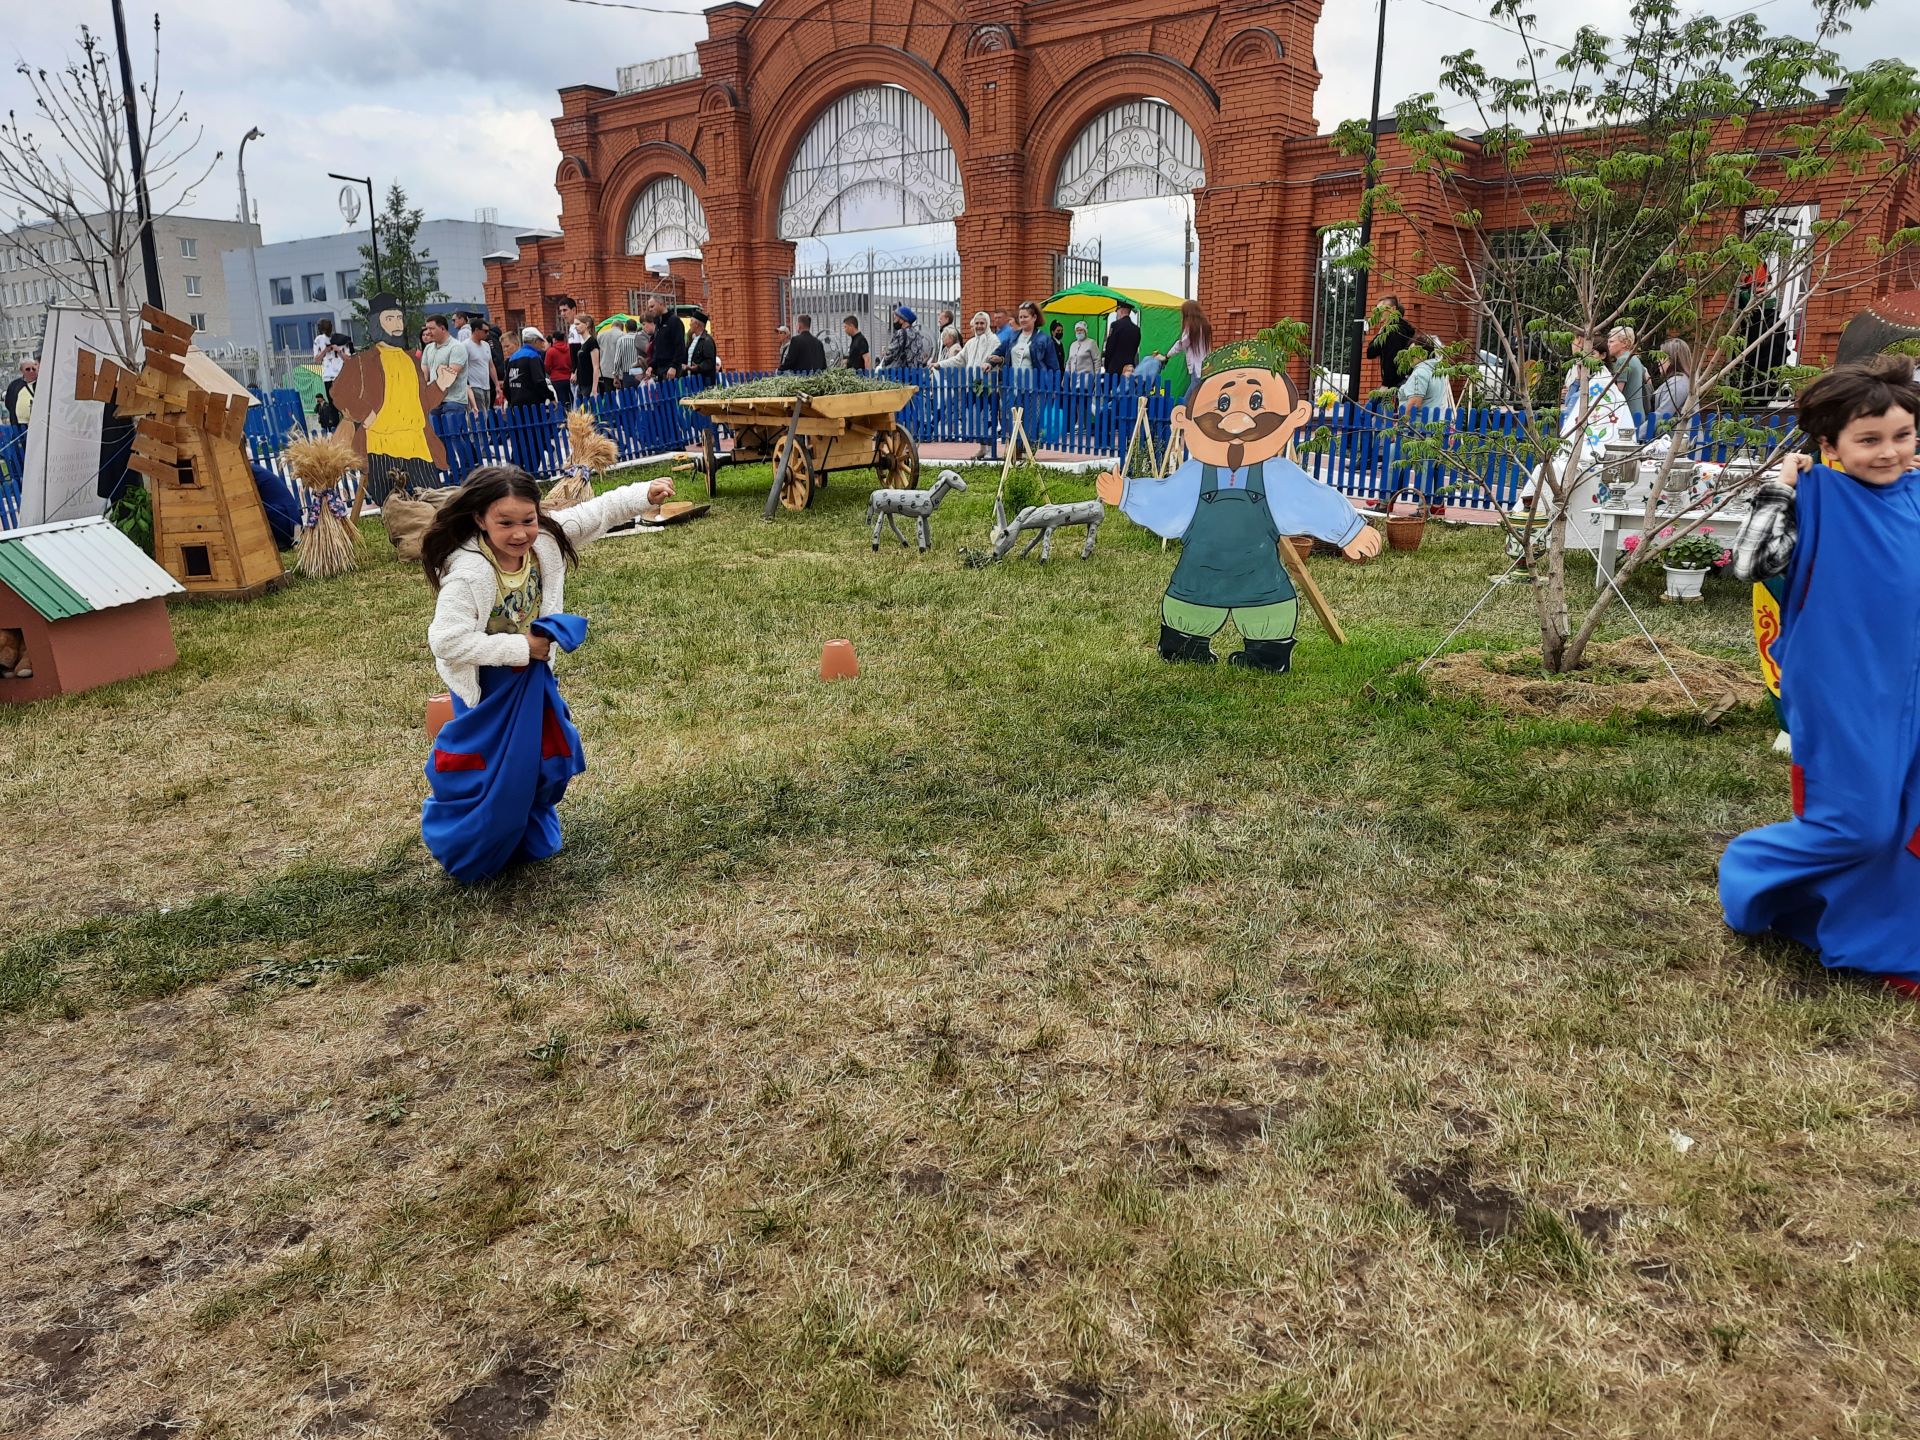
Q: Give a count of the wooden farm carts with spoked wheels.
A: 1